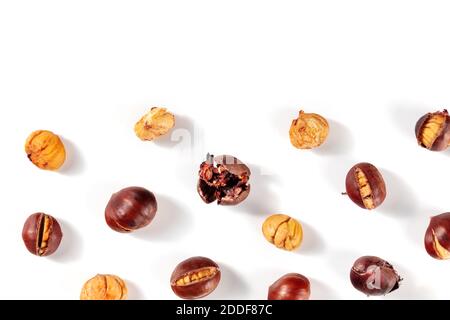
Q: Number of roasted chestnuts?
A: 14